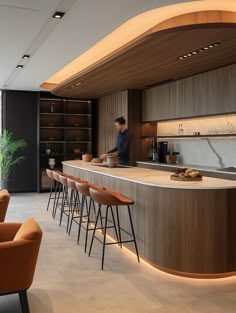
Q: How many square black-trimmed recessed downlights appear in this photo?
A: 3